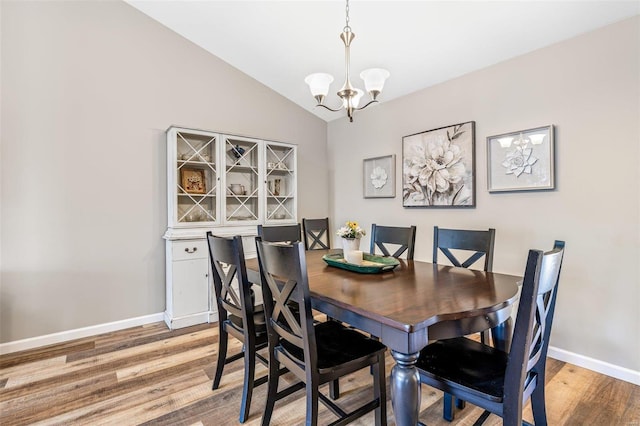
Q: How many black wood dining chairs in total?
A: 7